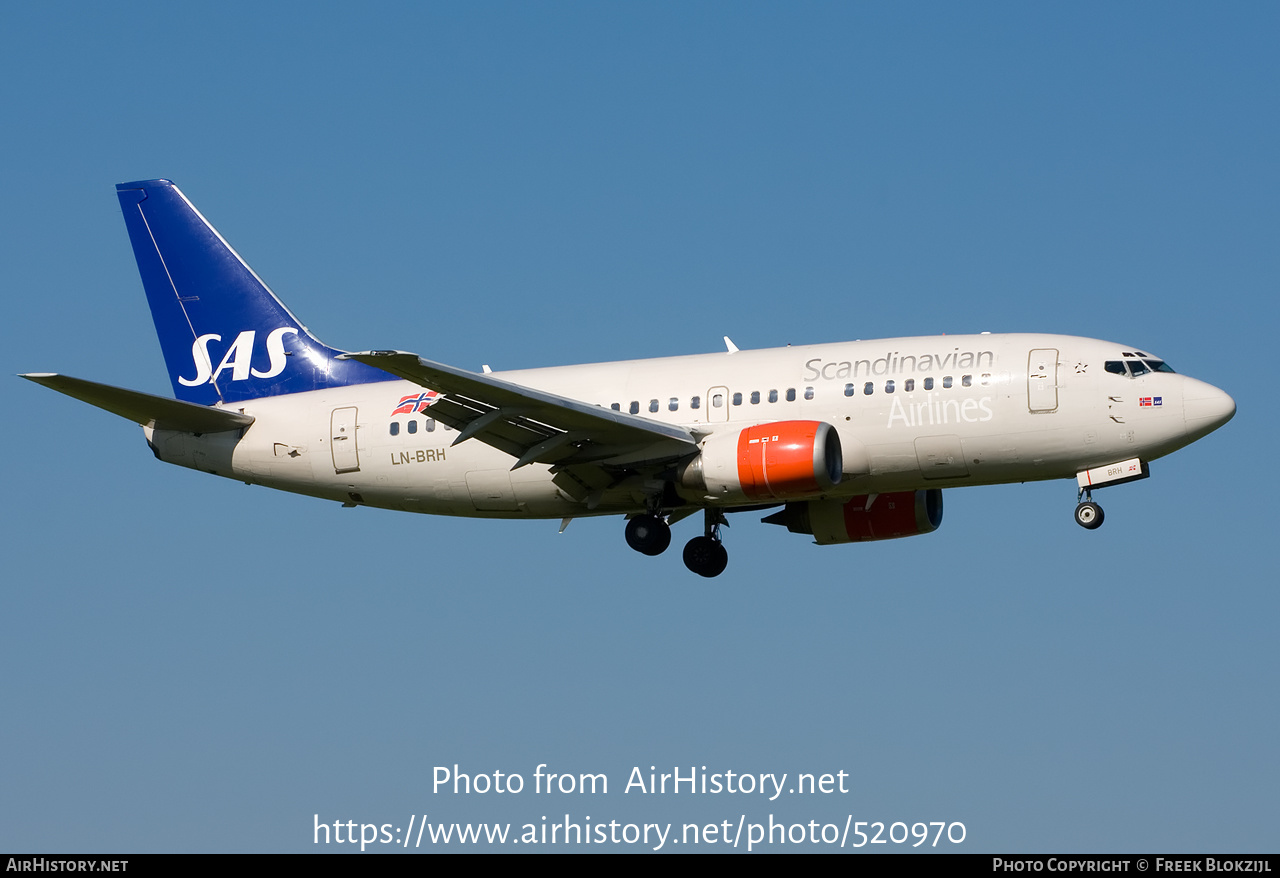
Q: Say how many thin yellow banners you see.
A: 0